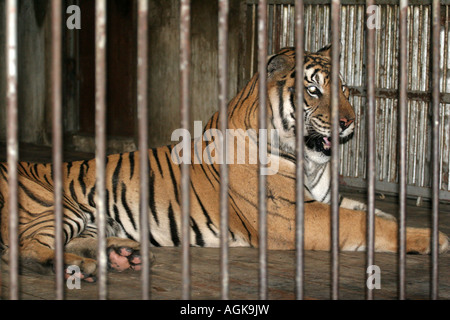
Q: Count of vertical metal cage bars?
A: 12